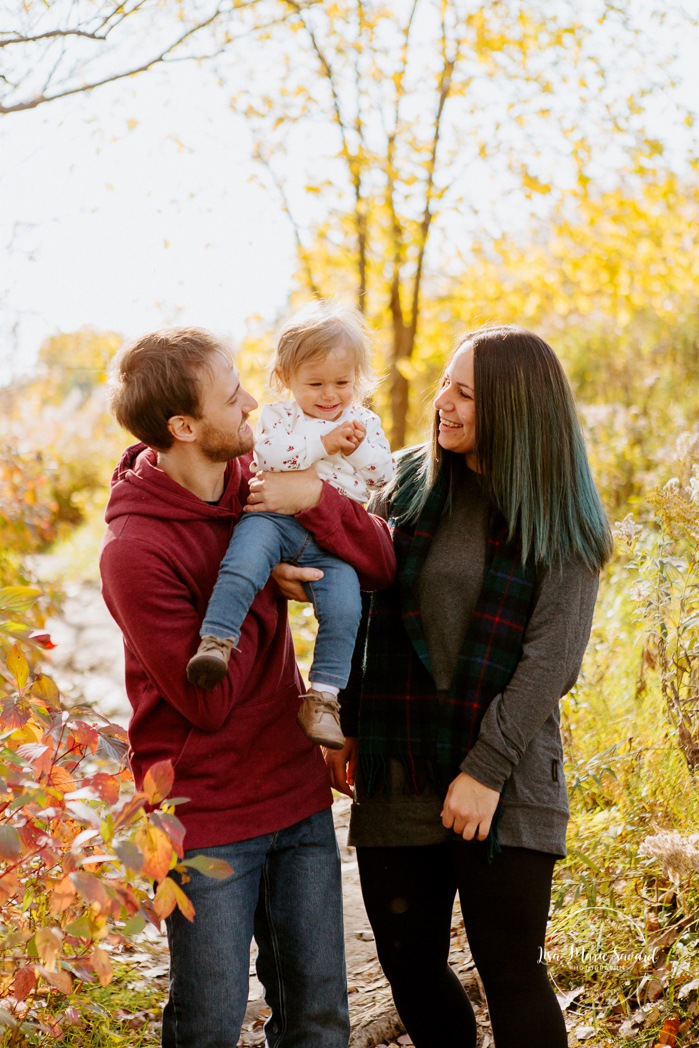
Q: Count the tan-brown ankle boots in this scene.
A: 2